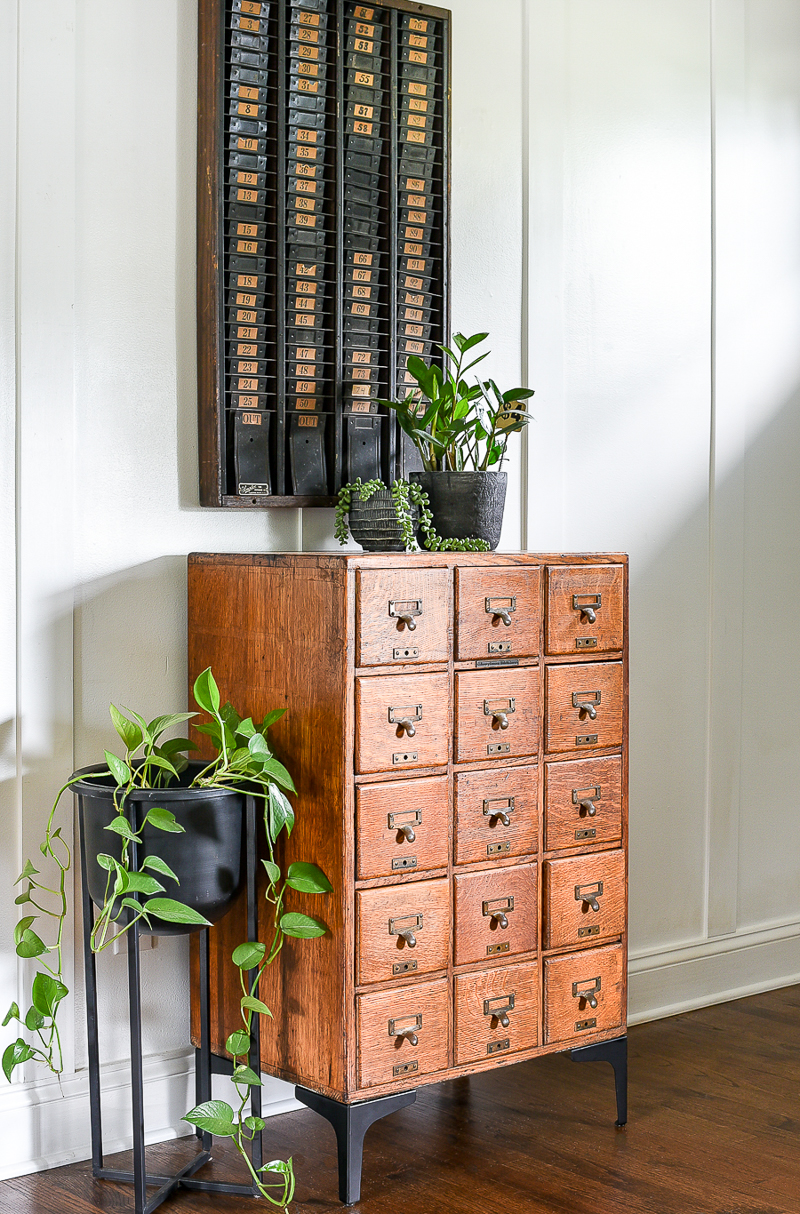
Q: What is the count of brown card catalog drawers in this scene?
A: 15